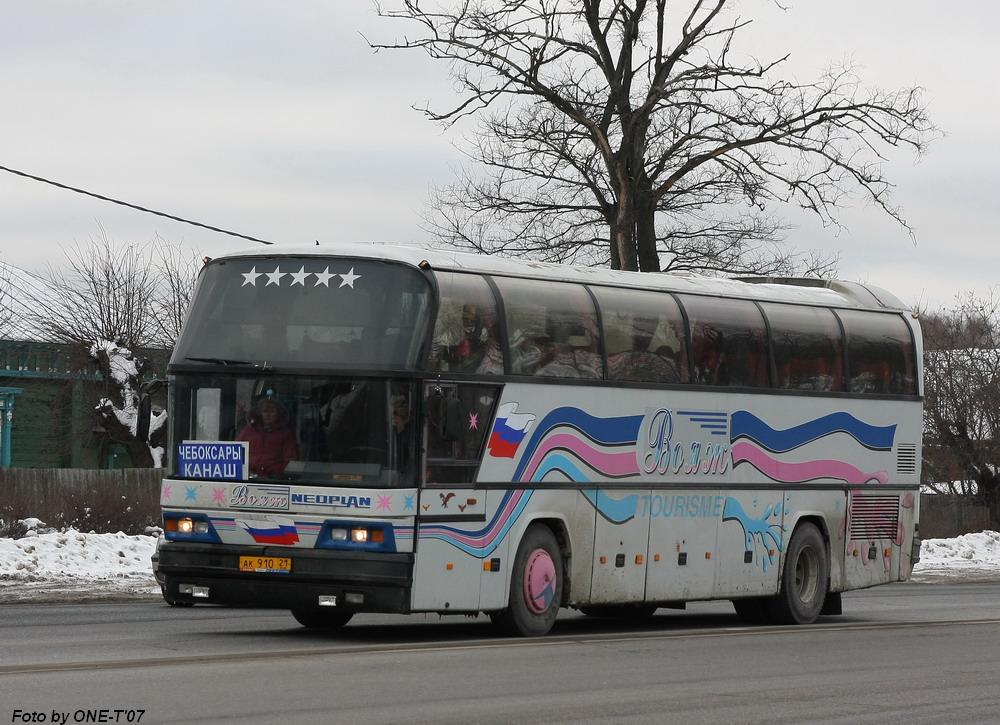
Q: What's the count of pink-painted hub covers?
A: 1